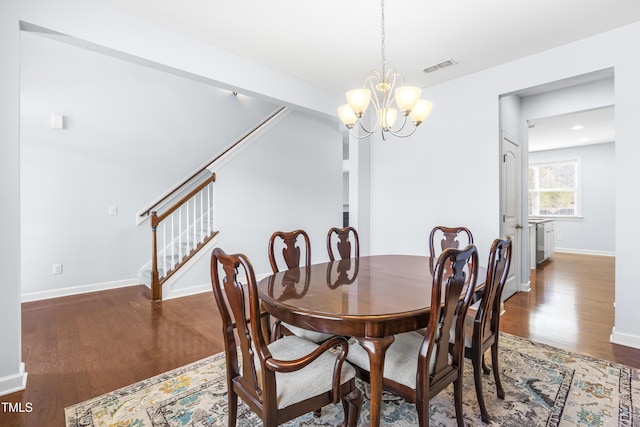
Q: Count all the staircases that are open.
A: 1